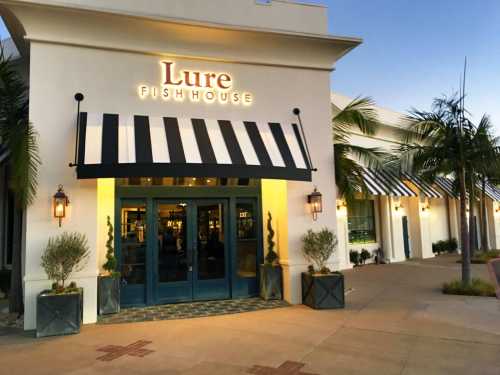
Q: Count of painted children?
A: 0